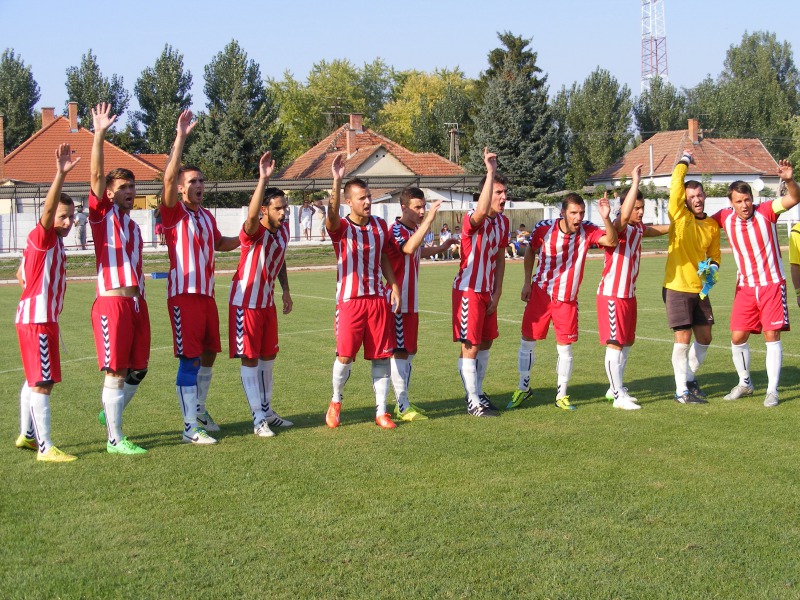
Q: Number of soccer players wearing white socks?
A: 11